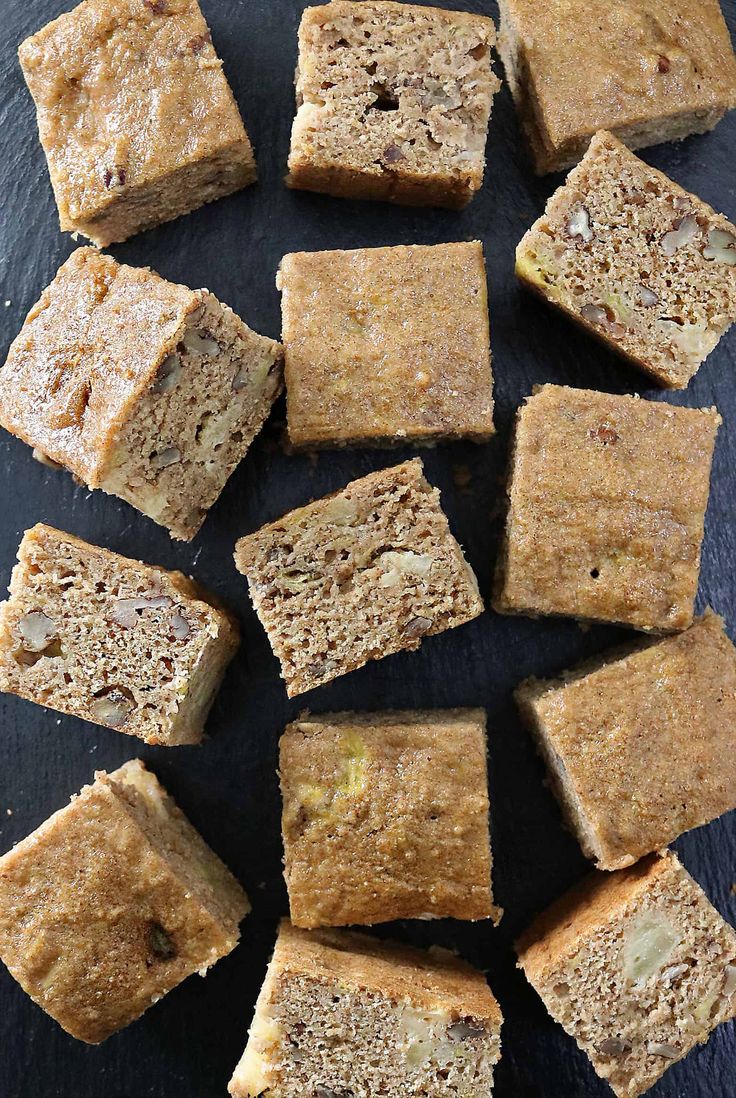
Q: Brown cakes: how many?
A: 14